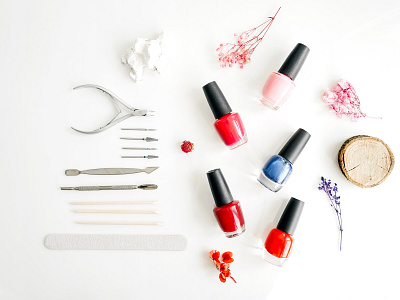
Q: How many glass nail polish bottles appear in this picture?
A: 5